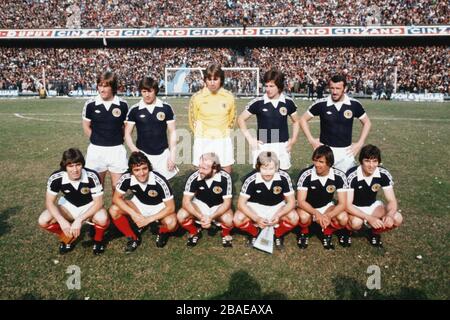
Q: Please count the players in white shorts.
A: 11